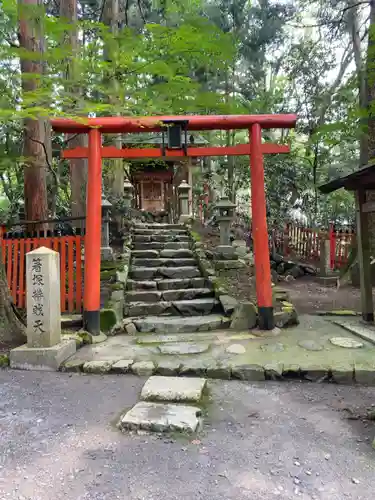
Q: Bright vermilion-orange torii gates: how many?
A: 1